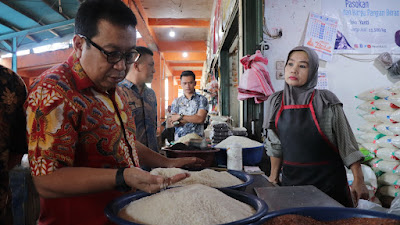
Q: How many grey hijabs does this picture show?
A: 1